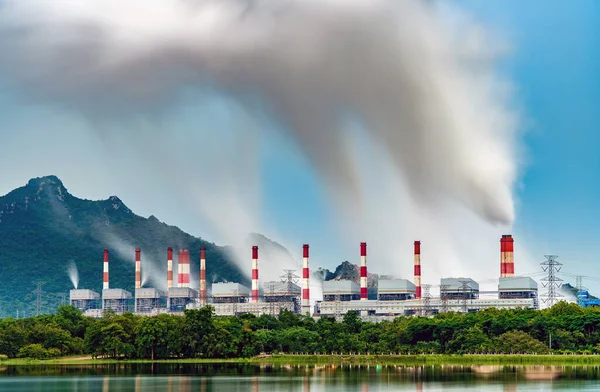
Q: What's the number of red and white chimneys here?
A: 10